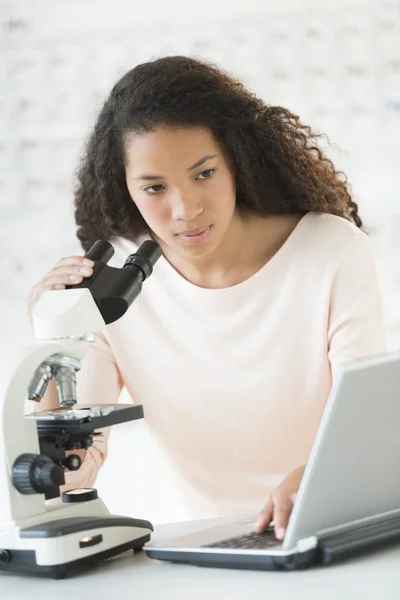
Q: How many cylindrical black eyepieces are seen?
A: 2